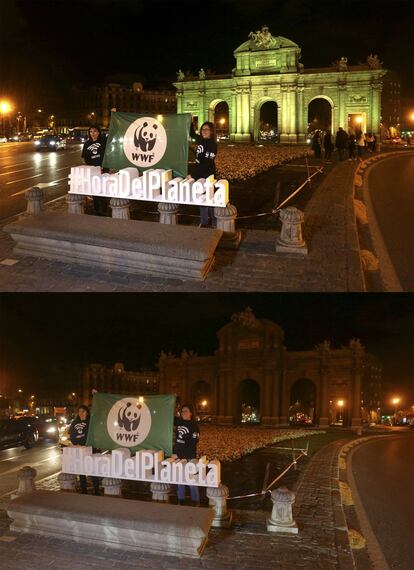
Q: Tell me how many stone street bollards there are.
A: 12